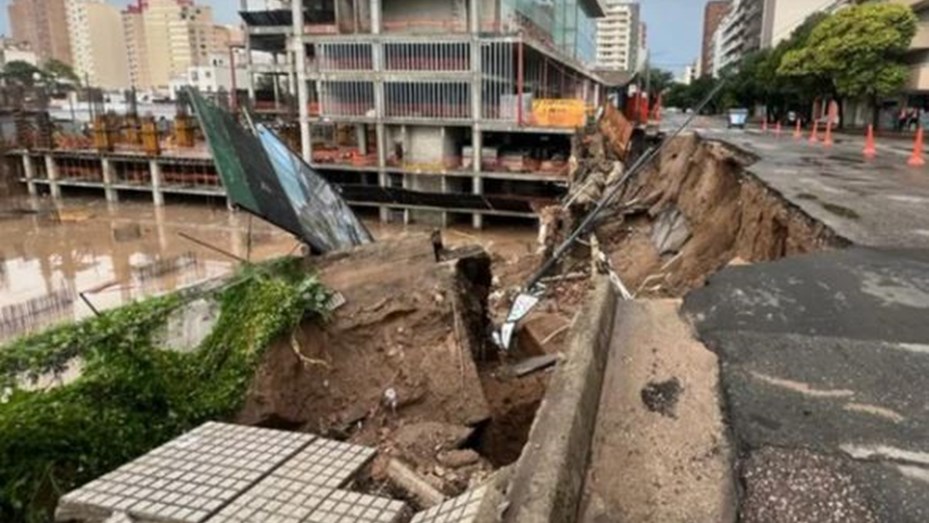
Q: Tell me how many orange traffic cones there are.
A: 7